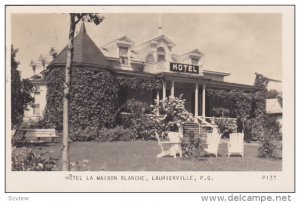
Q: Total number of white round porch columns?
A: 5